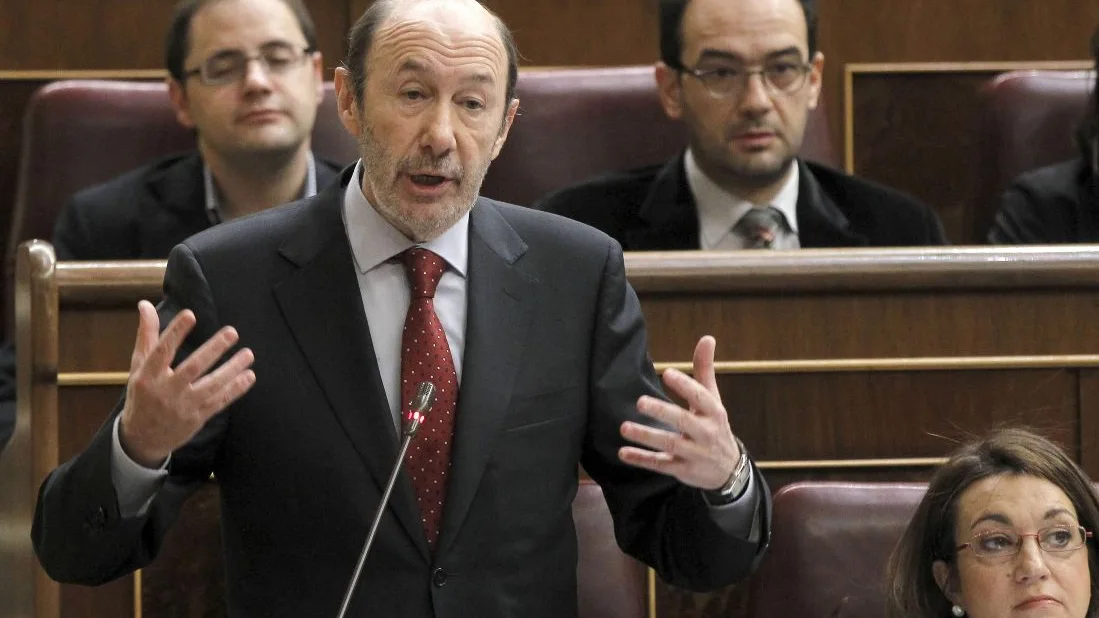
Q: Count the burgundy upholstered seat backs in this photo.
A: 5